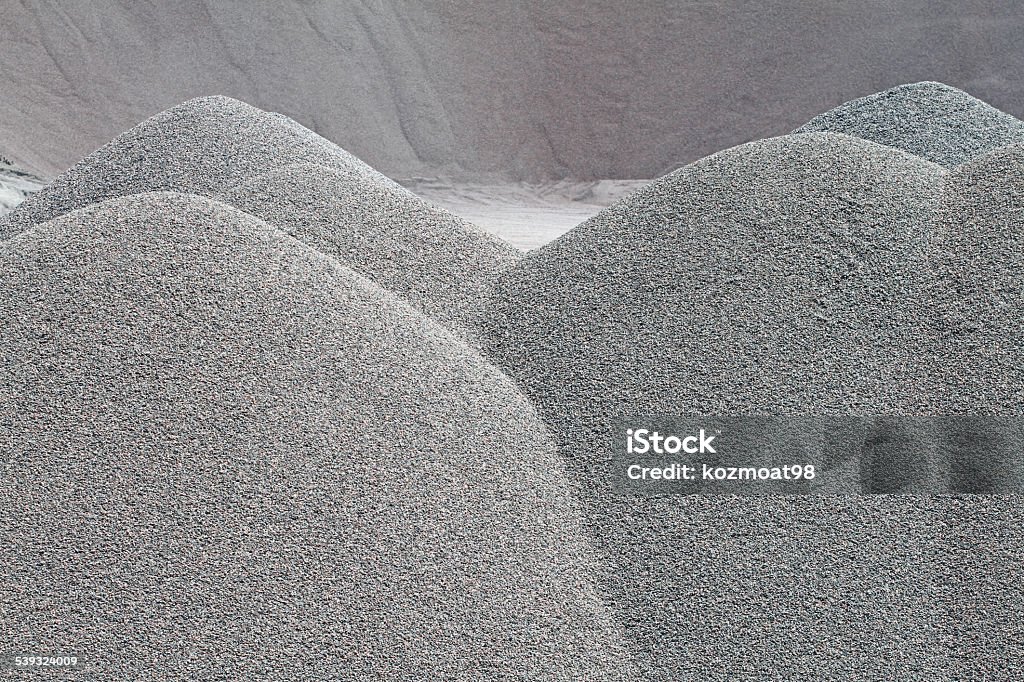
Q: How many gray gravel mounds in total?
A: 6